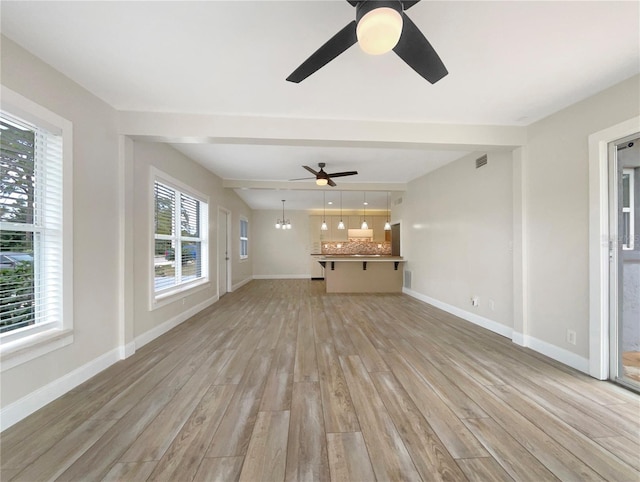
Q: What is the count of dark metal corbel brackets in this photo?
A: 4